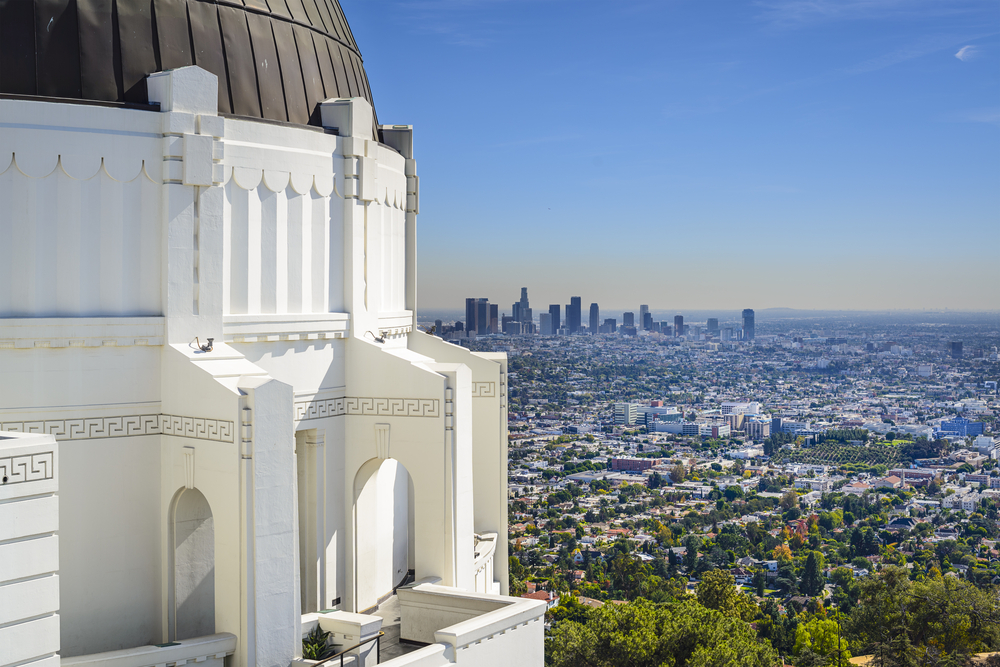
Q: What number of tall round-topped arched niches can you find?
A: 2